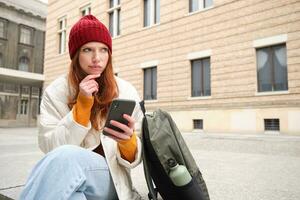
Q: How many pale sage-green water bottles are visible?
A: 1